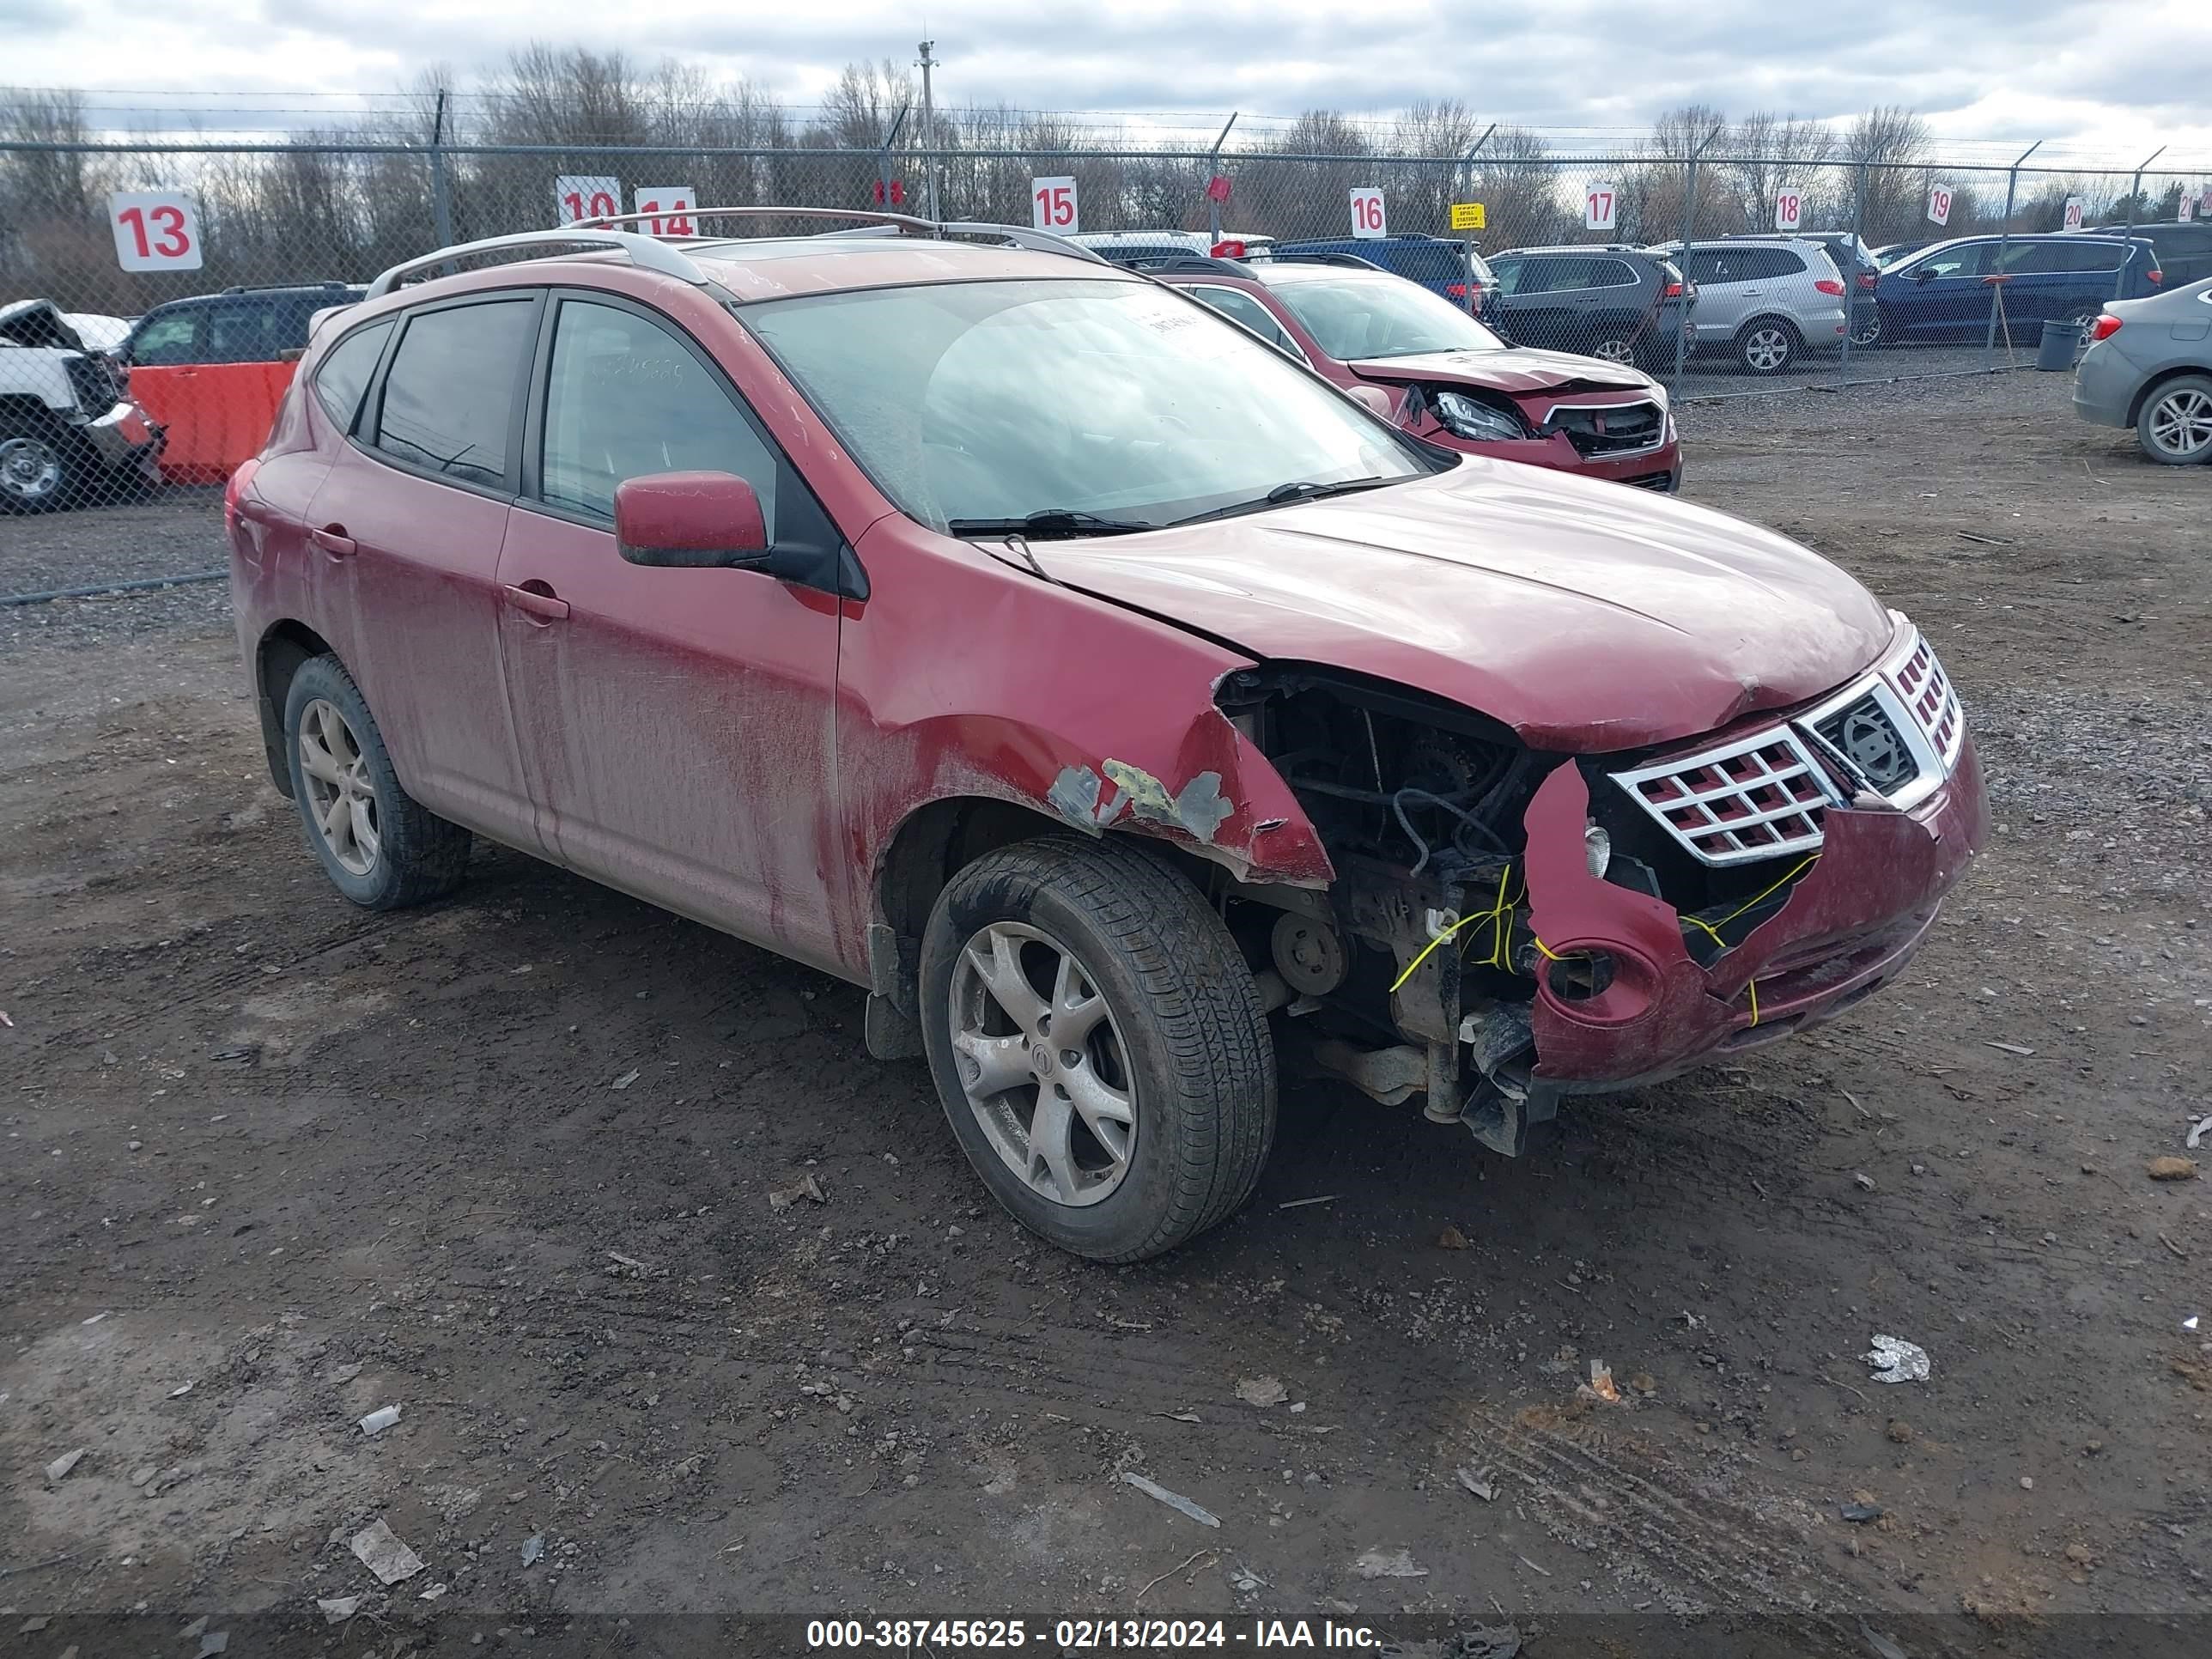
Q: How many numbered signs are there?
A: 11